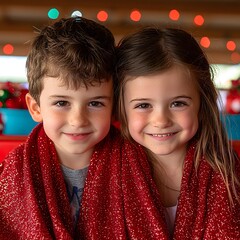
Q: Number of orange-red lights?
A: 8